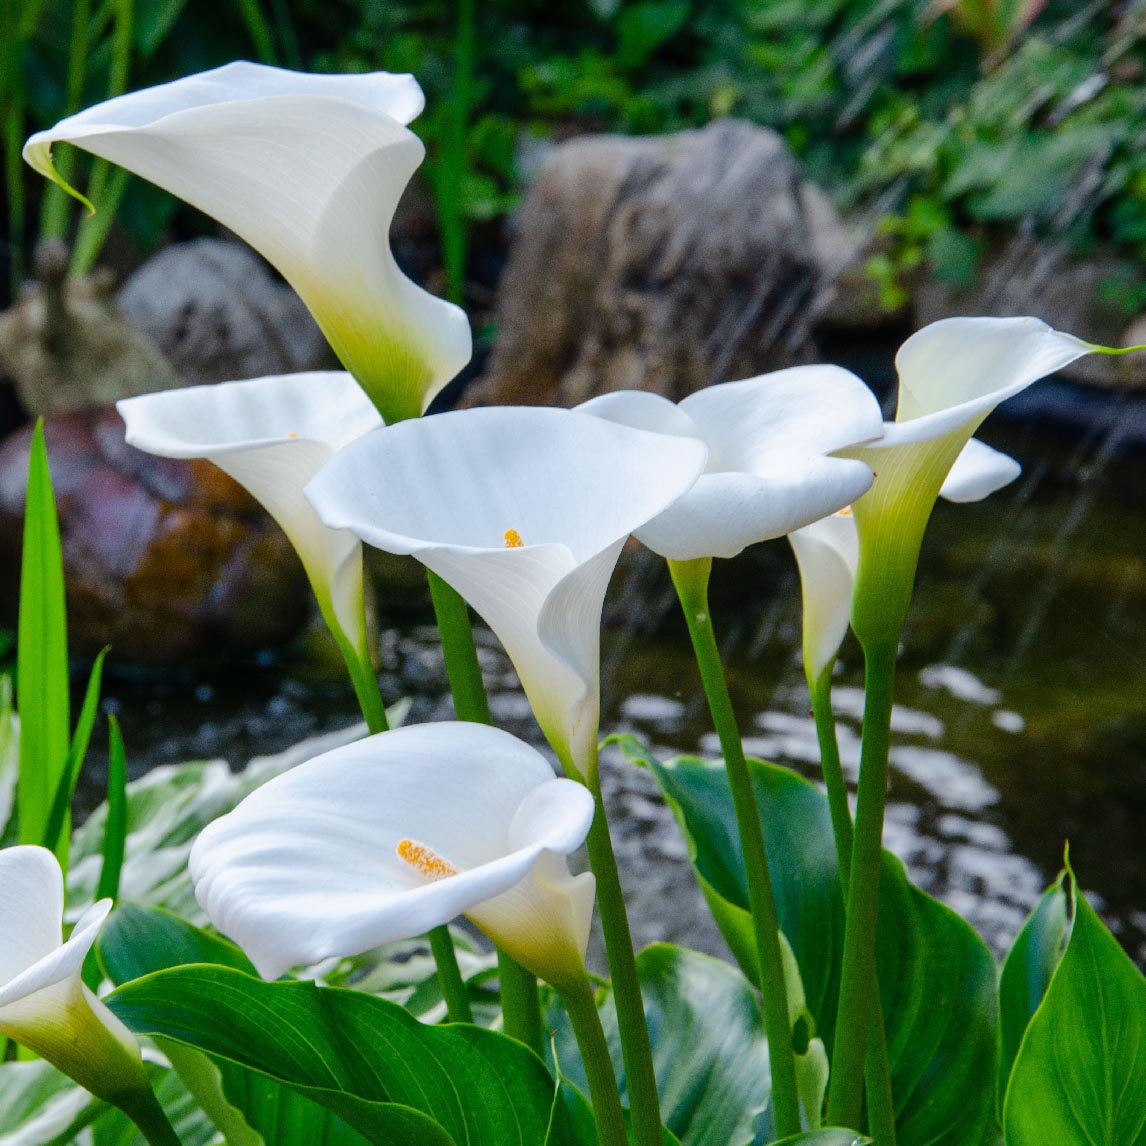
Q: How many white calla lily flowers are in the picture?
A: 8